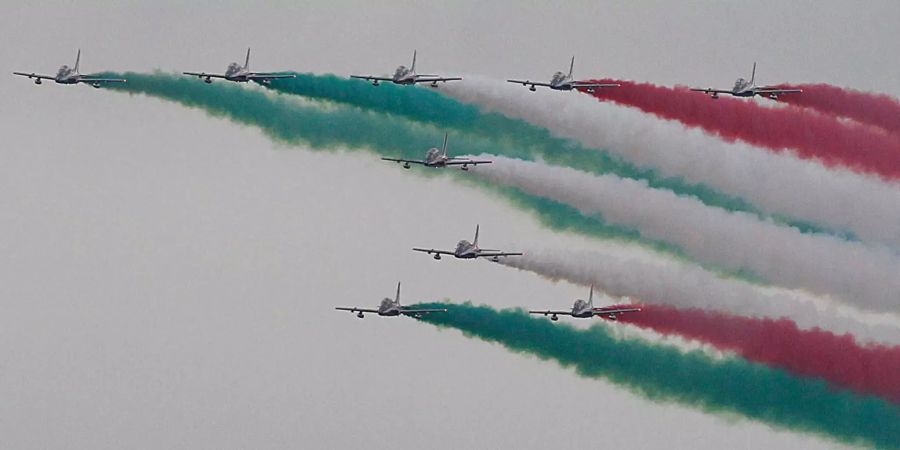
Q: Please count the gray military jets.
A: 9